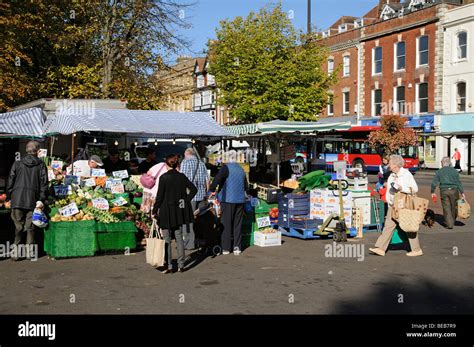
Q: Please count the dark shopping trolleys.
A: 1